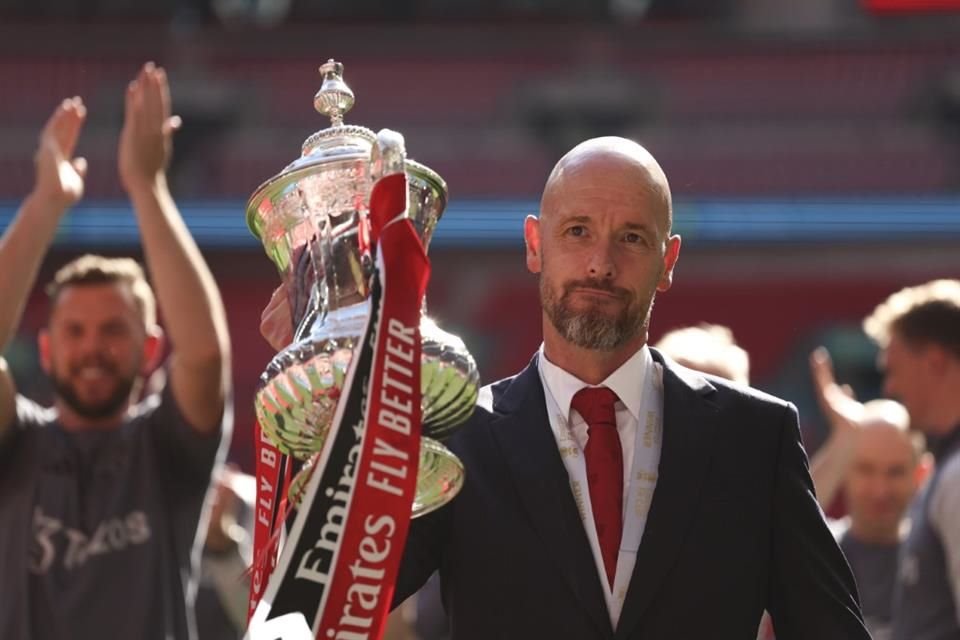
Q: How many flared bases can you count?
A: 1